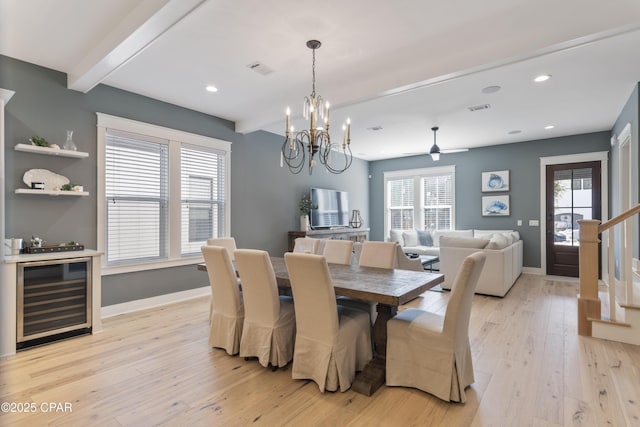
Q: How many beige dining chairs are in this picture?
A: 8